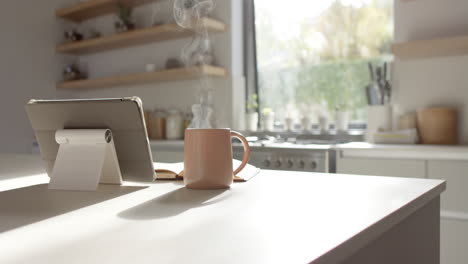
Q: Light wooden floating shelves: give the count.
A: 4